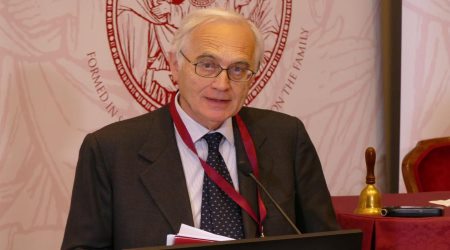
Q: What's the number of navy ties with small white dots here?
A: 1